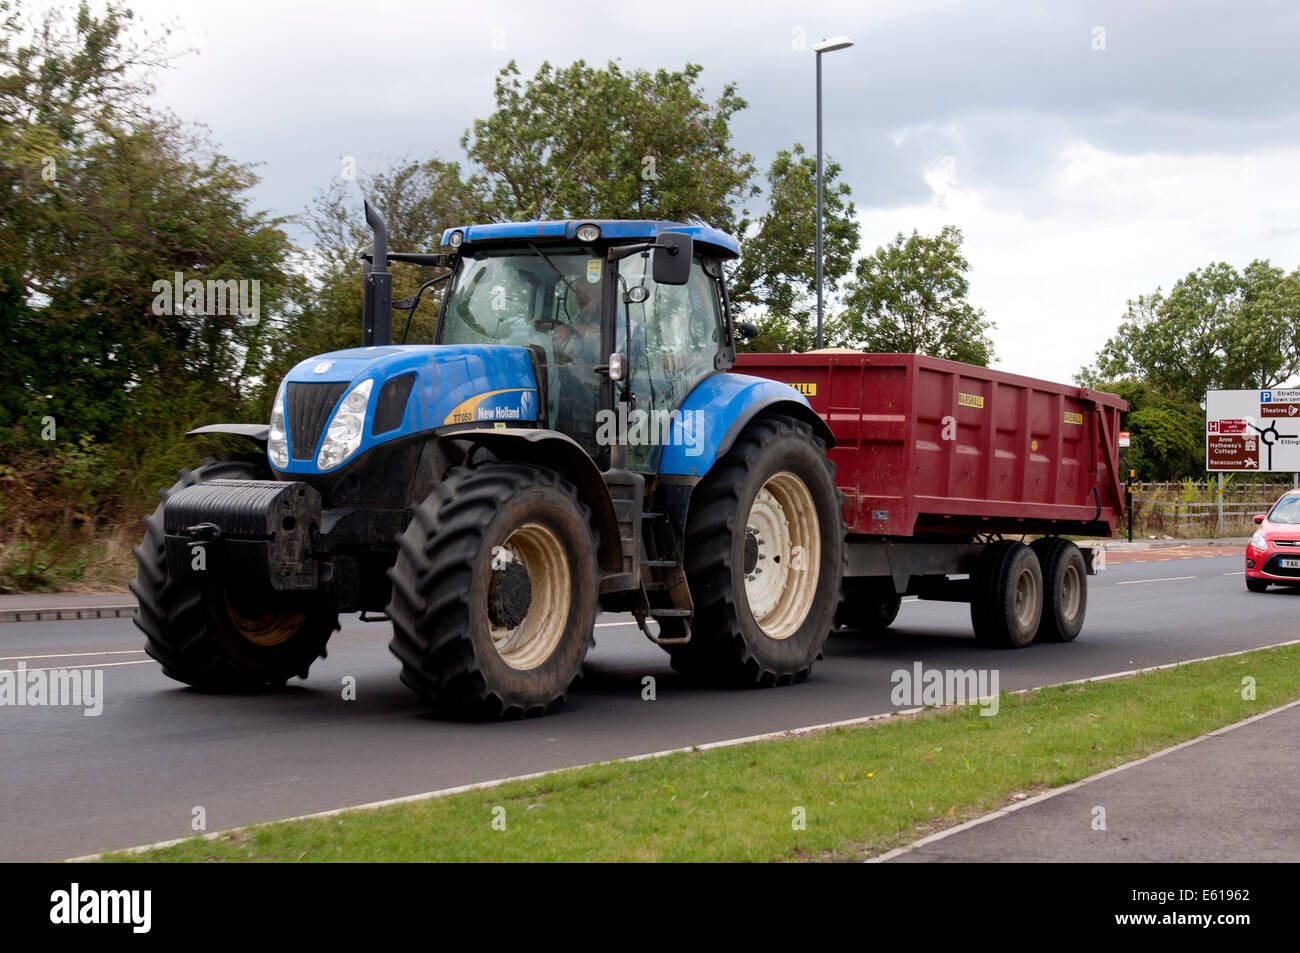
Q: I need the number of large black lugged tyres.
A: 3